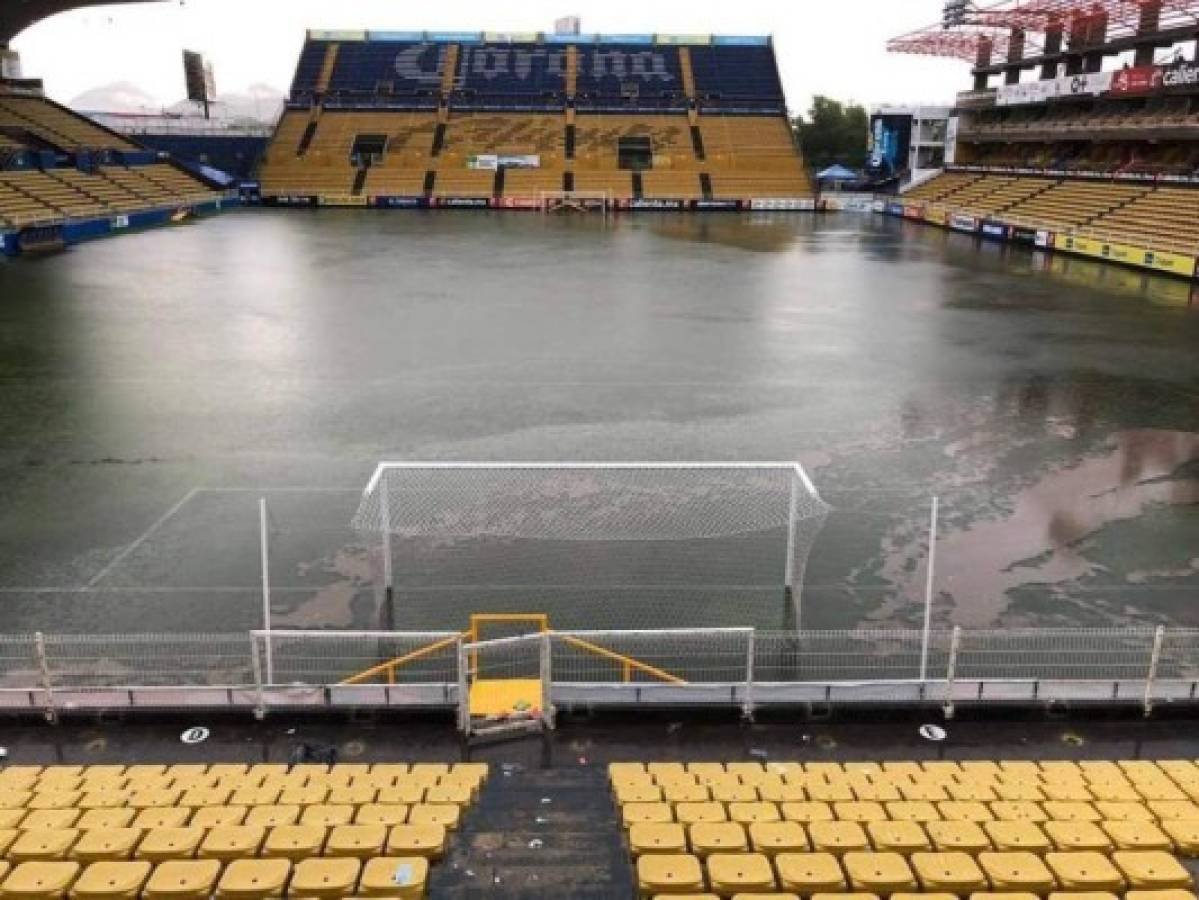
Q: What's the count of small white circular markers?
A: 2